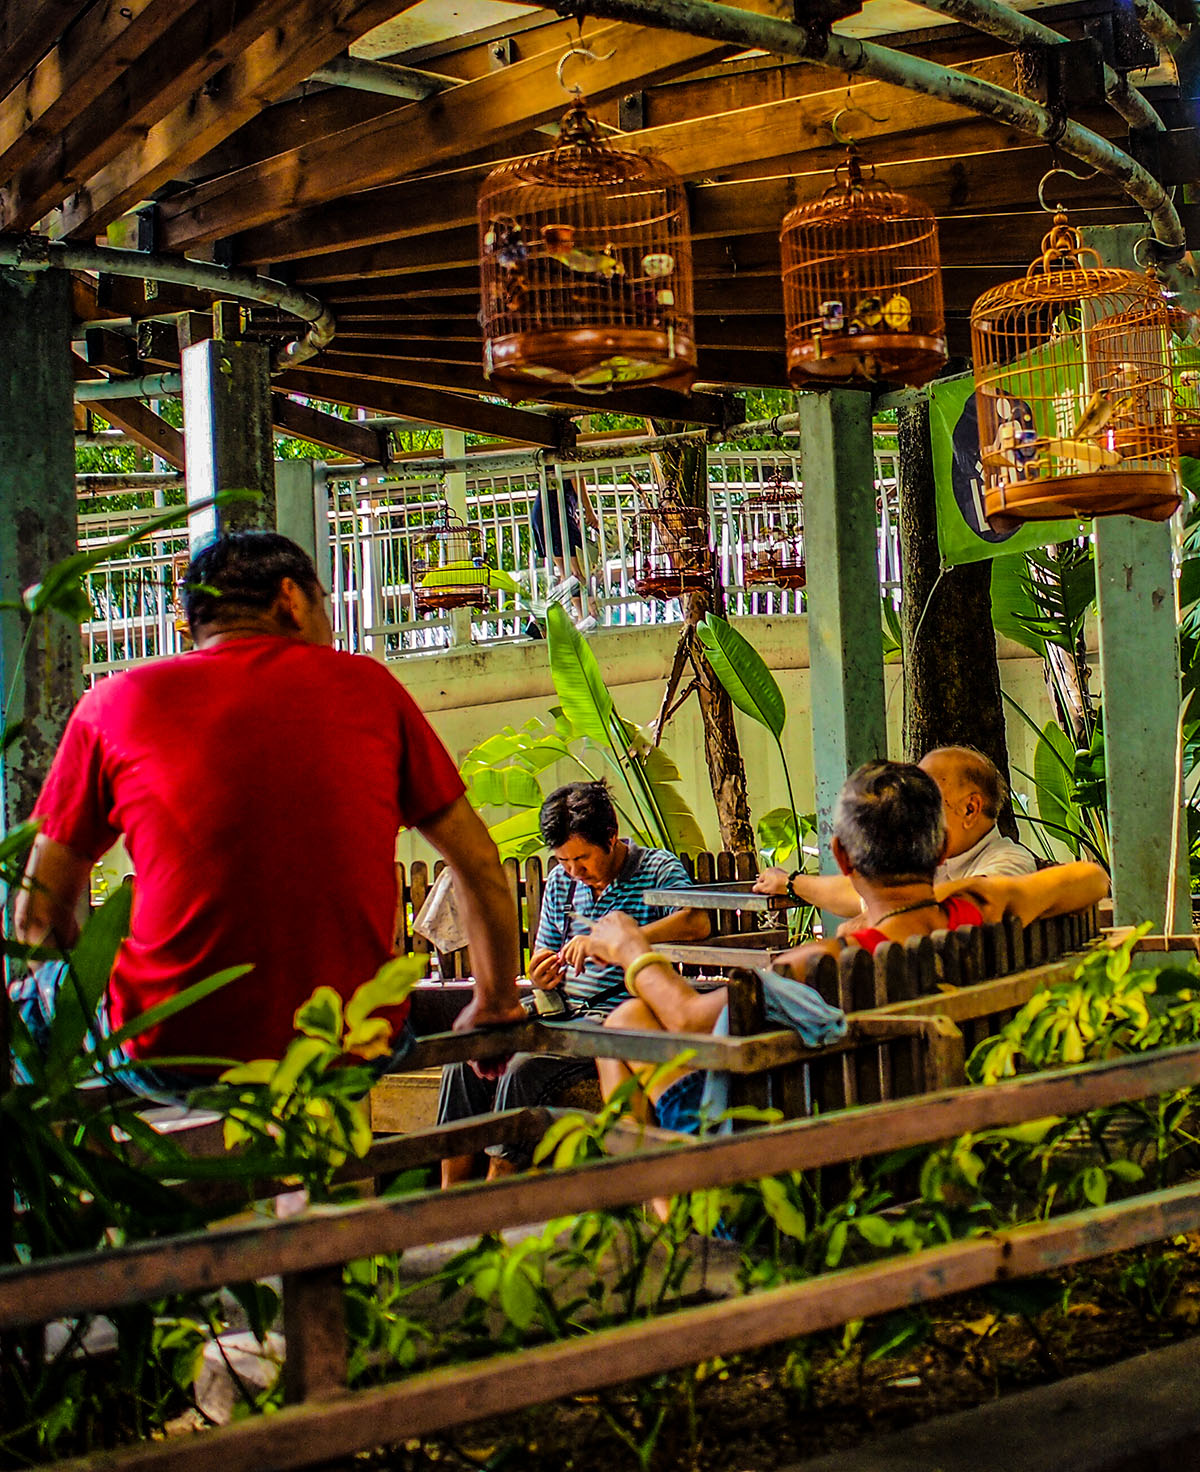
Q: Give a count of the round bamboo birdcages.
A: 7